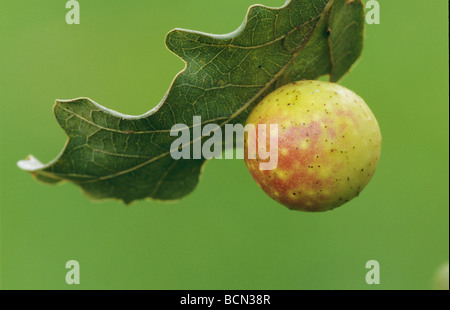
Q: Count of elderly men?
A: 0